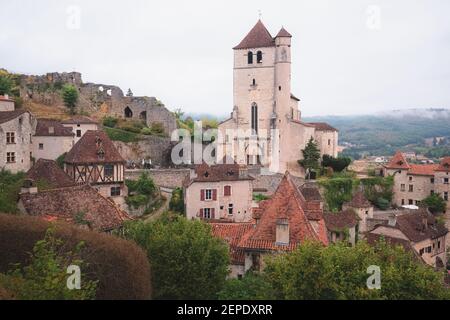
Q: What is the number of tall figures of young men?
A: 0